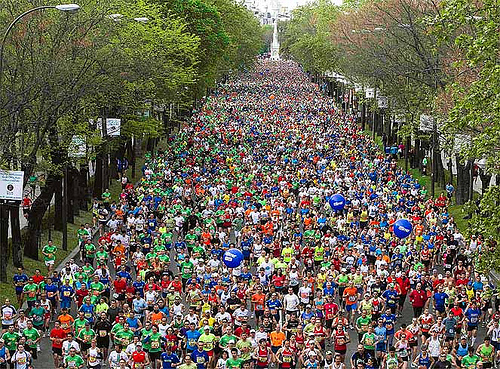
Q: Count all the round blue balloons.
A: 3